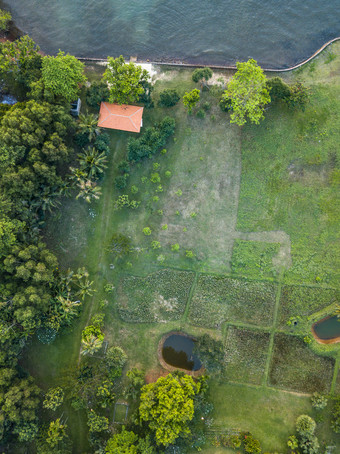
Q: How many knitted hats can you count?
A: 0